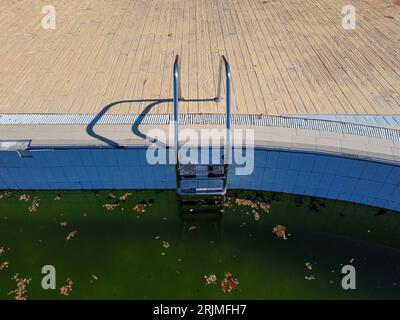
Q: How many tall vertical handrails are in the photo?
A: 2